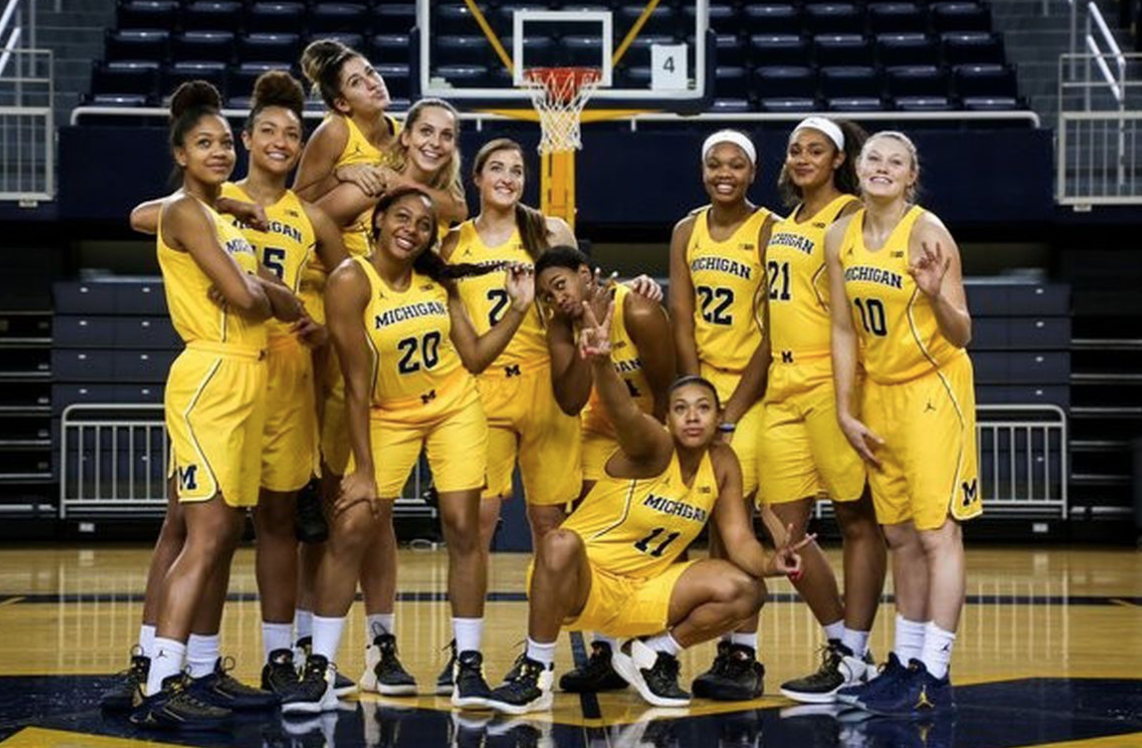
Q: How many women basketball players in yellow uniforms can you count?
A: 11